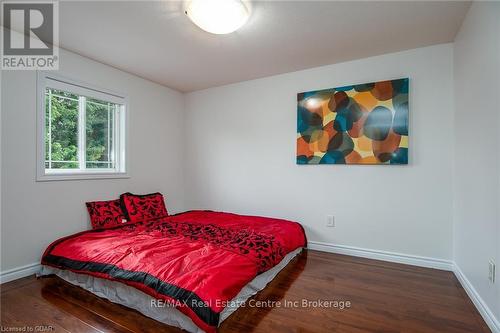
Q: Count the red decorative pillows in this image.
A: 2